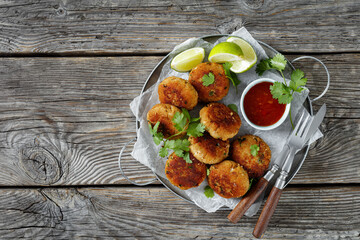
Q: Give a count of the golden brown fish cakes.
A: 8